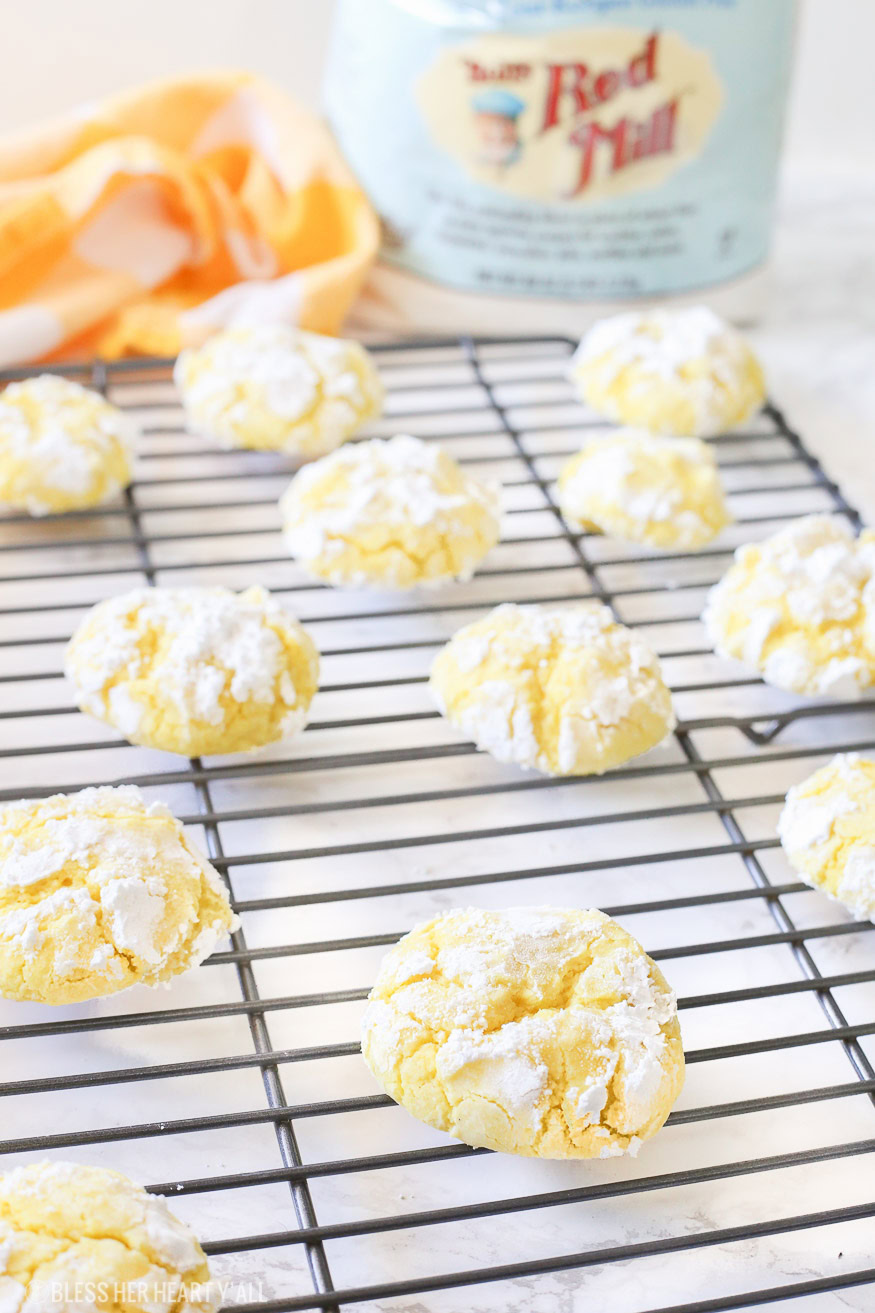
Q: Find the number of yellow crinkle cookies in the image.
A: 12